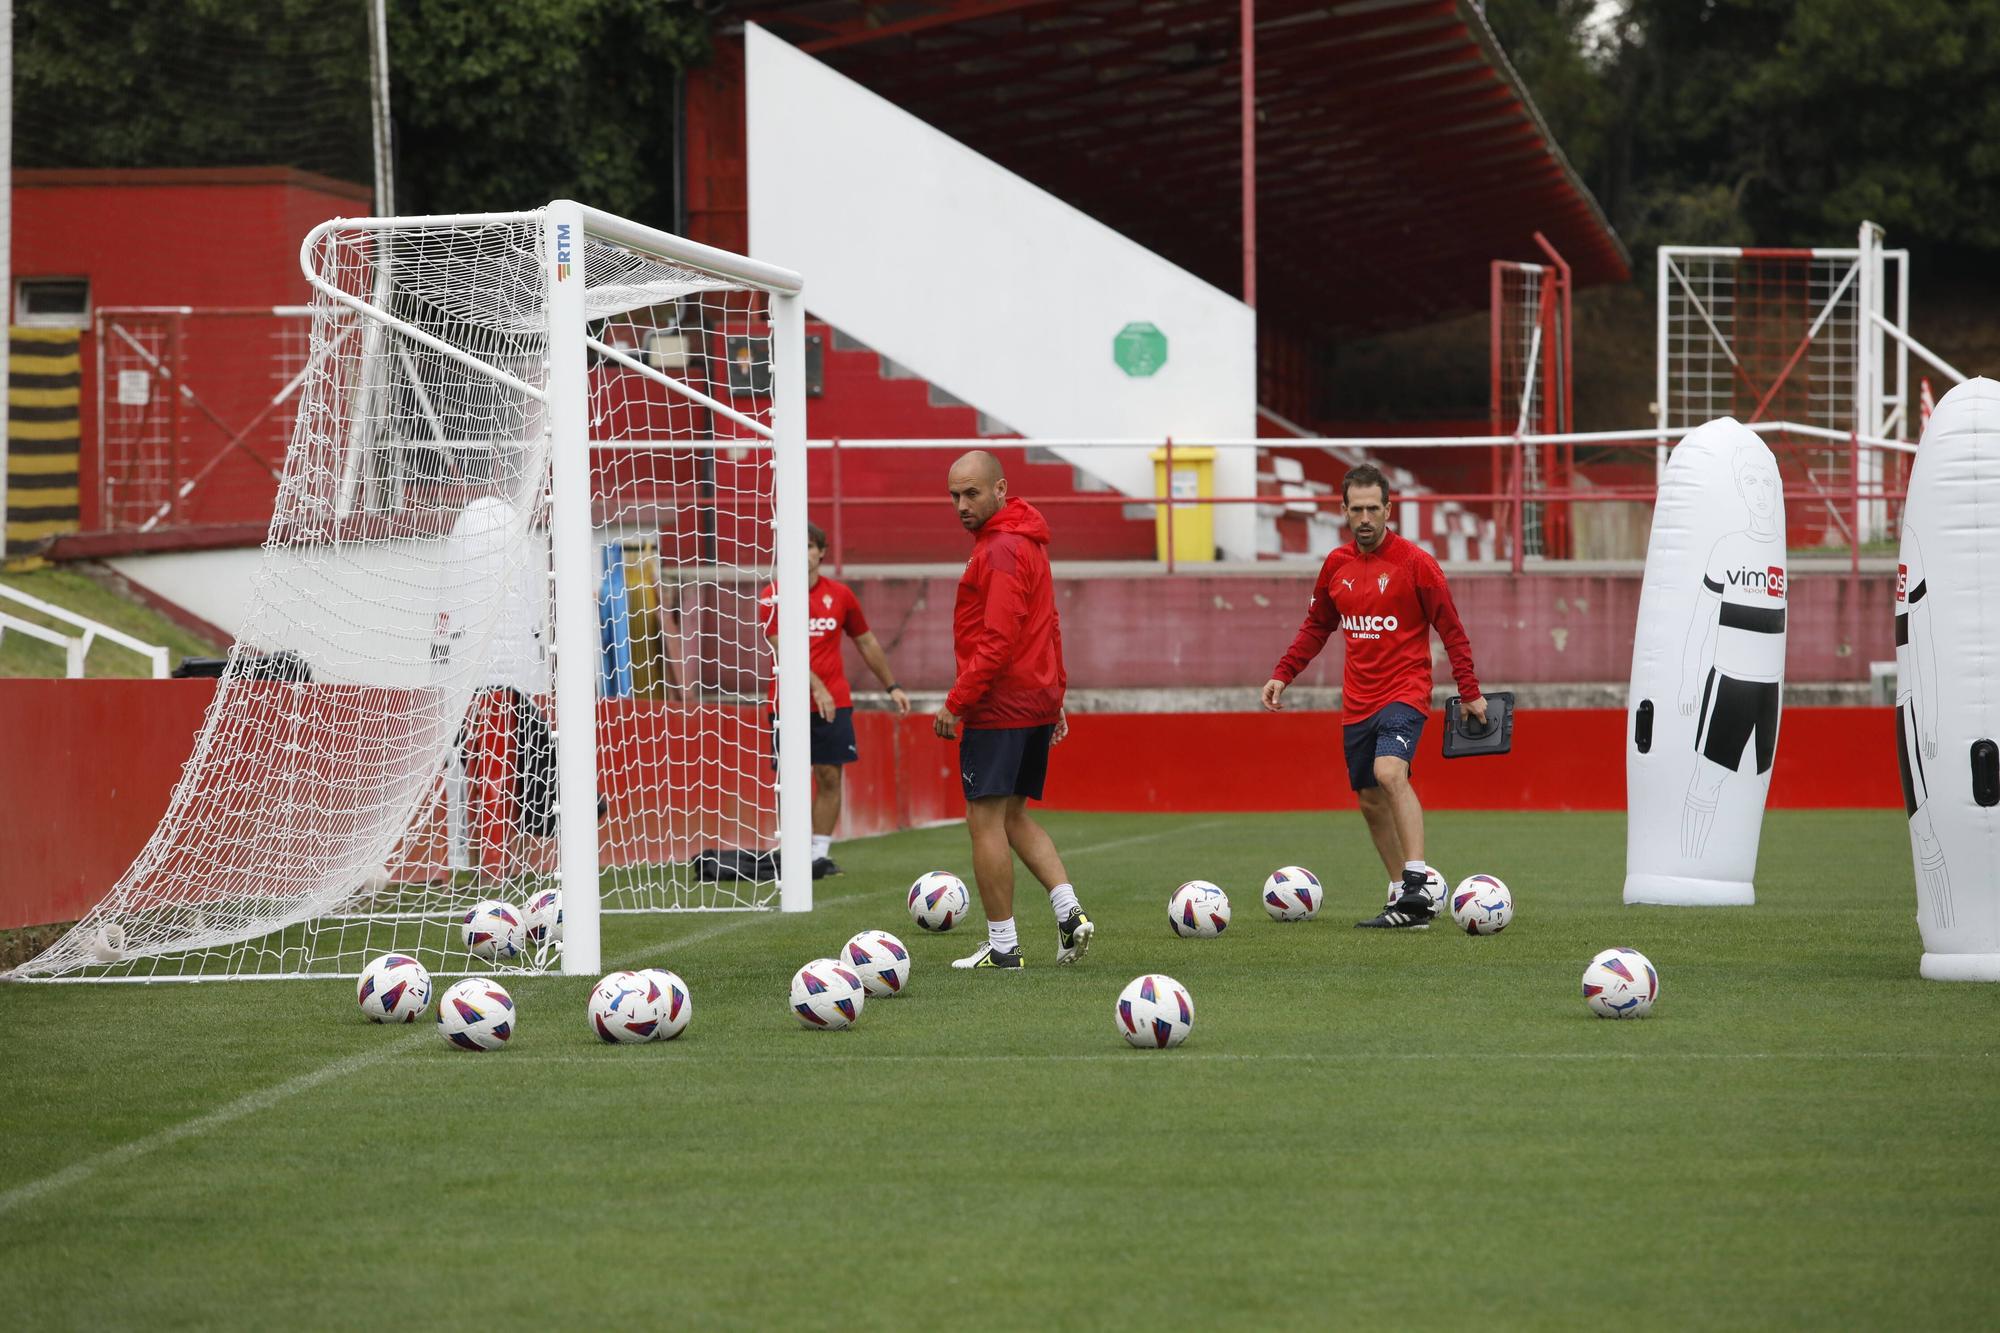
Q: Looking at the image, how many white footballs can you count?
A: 15